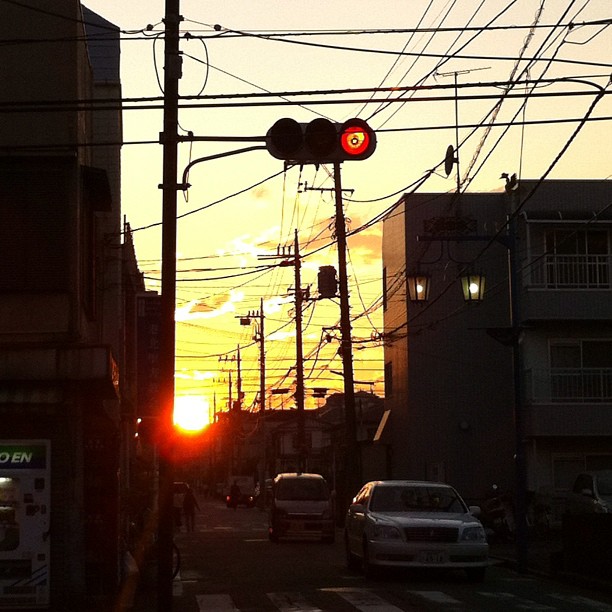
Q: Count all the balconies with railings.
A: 2